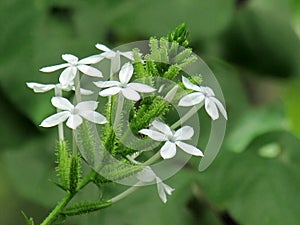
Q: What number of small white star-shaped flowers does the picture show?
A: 8